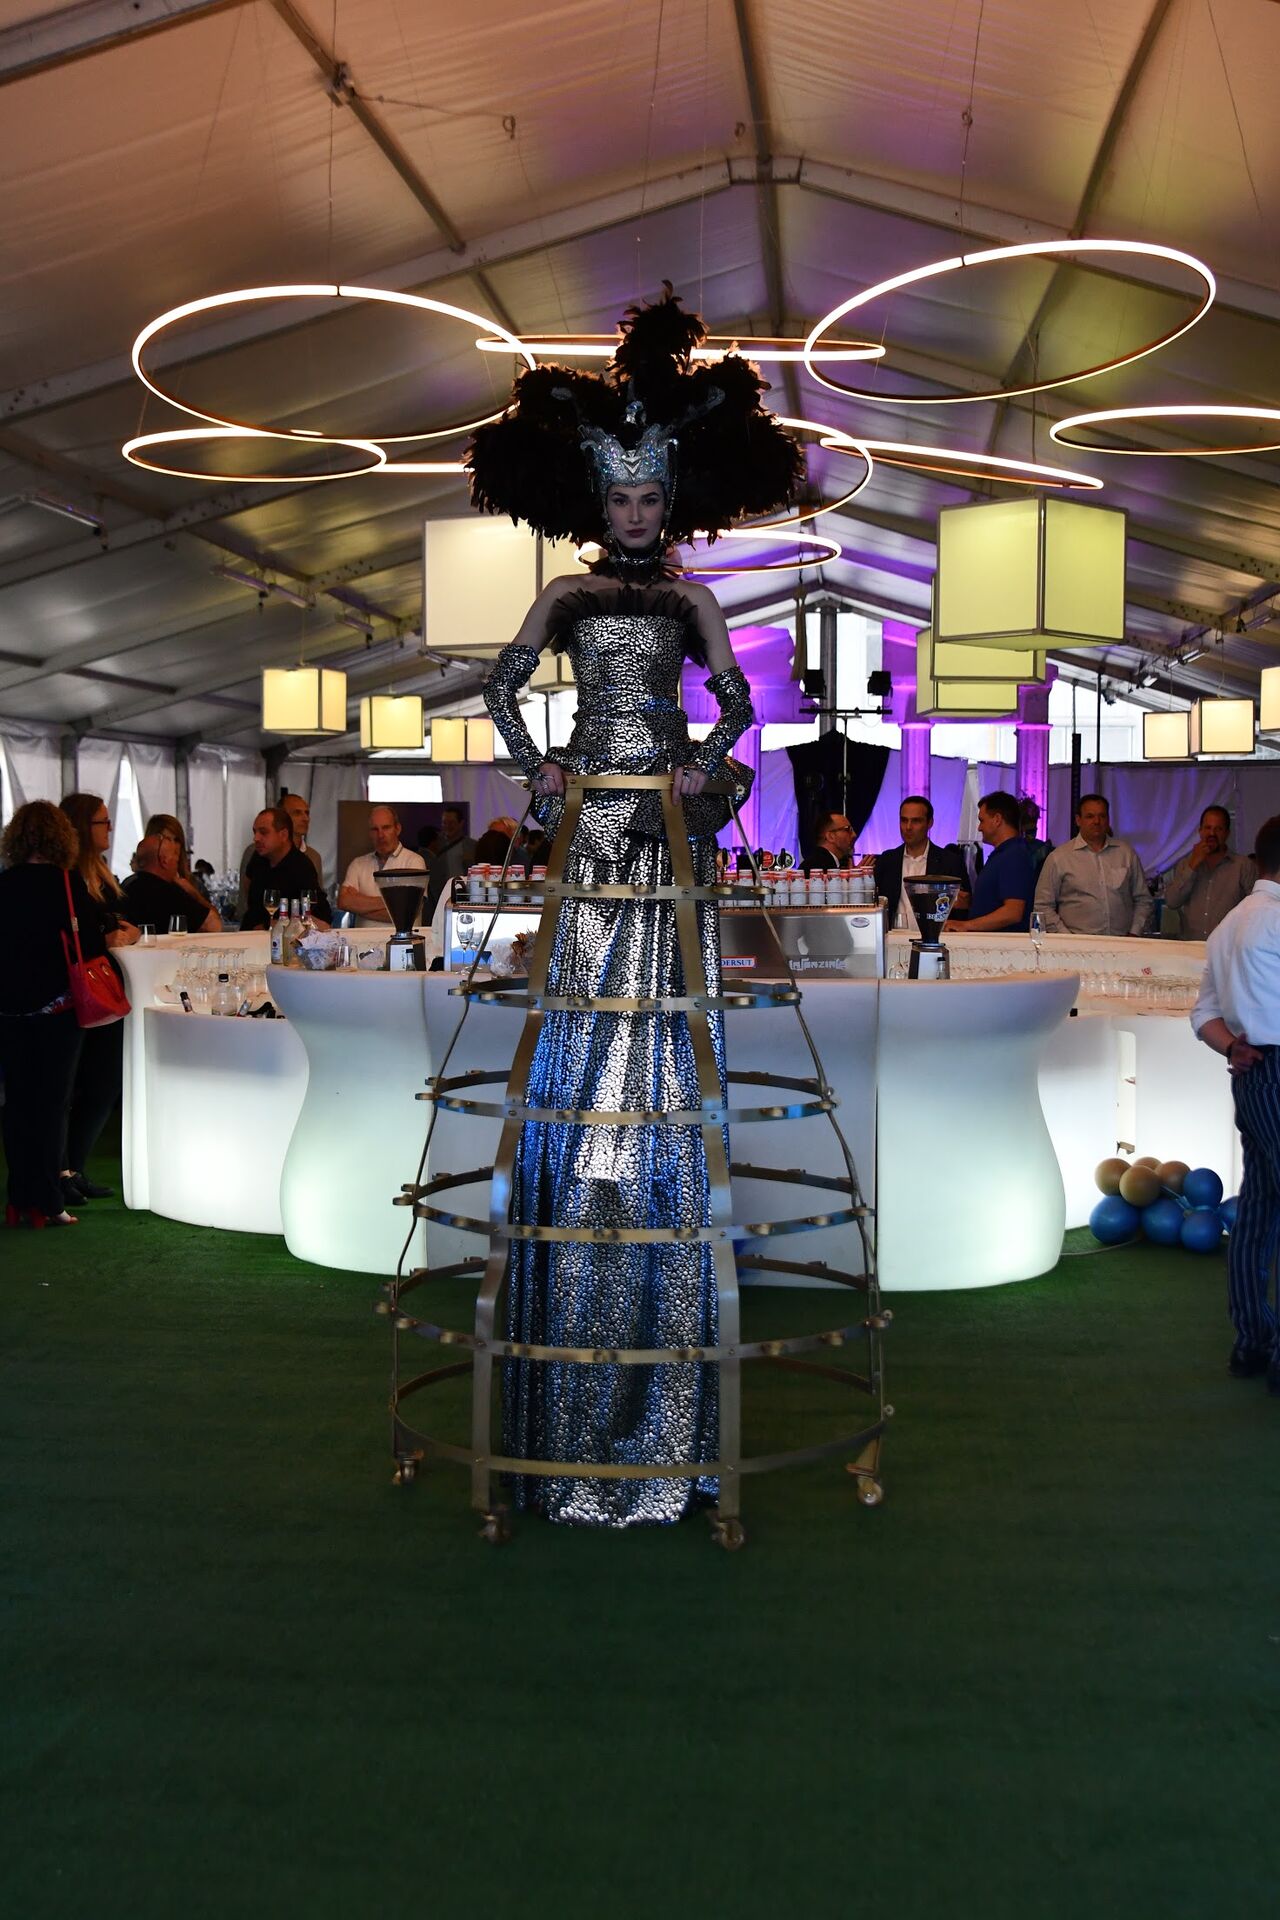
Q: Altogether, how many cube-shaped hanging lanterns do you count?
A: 11